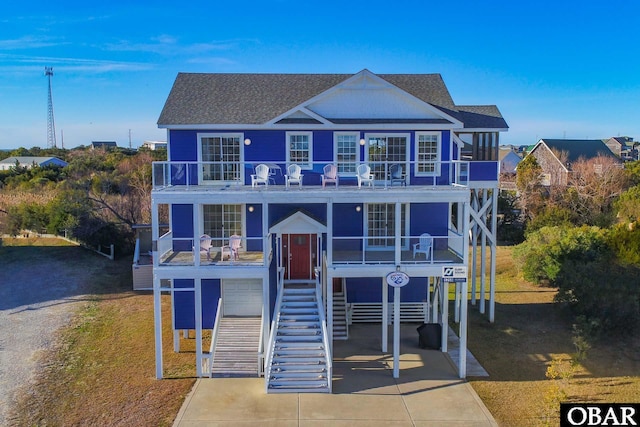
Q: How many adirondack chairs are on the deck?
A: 8